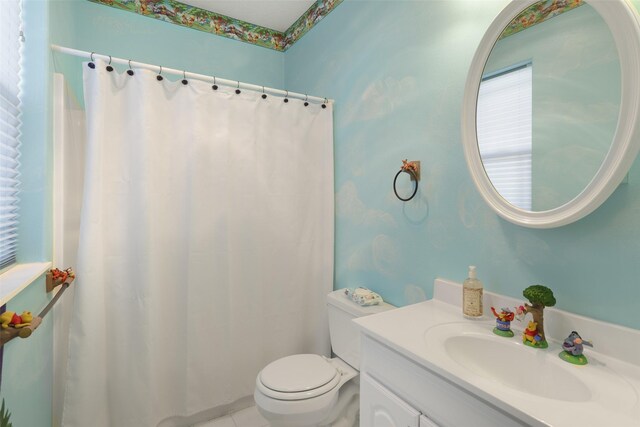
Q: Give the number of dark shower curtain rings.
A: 11